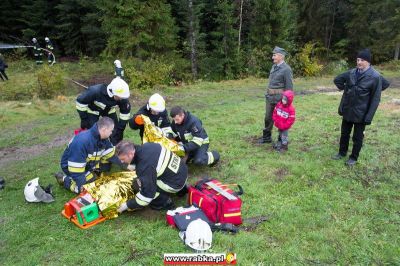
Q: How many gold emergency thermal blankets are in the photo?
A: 2